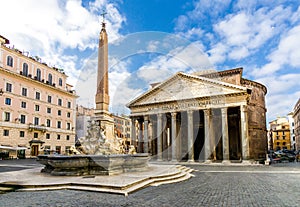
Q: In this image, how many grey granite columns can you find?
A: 8